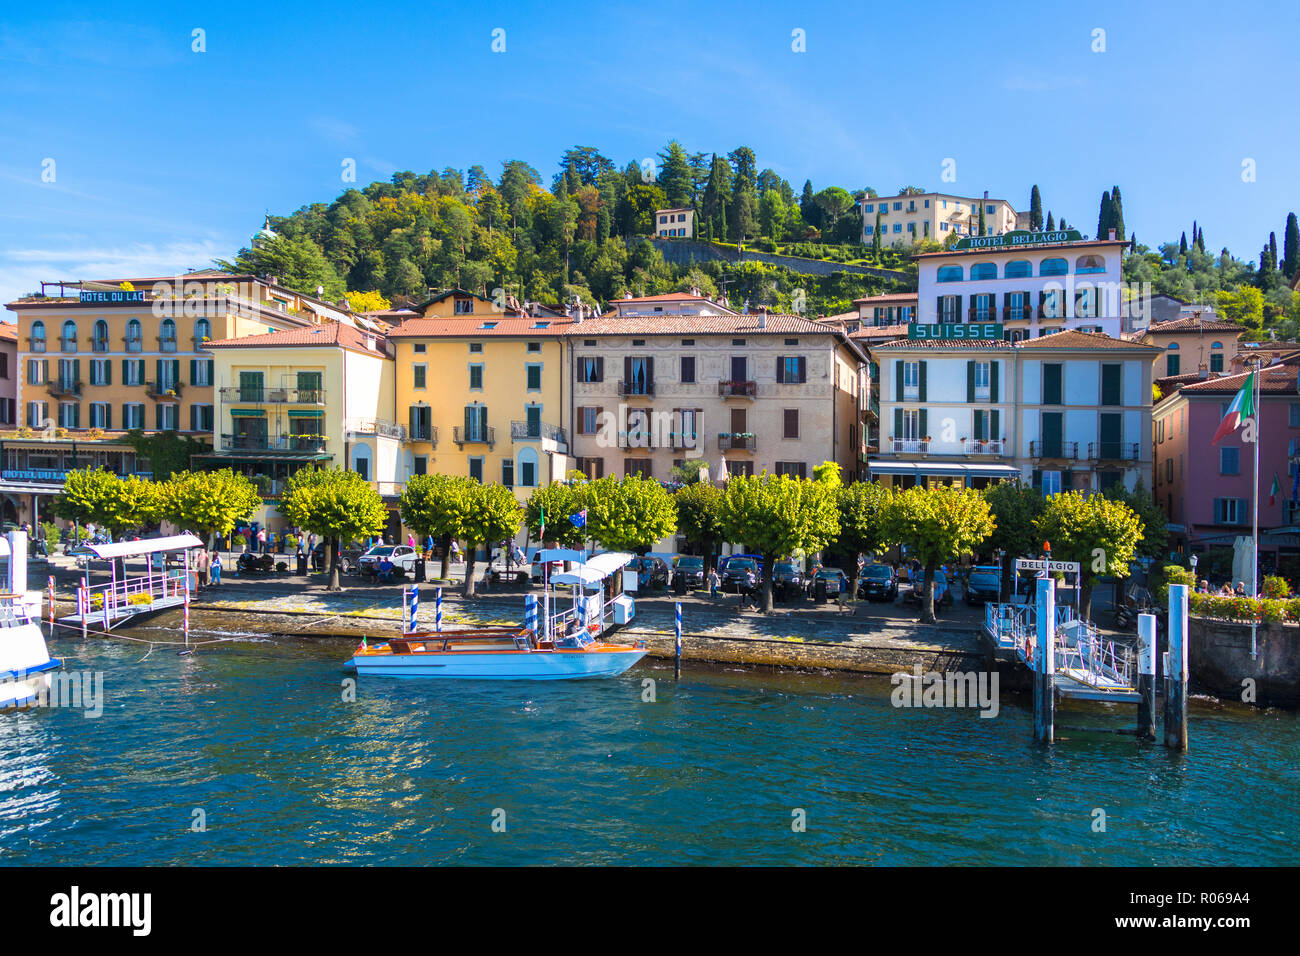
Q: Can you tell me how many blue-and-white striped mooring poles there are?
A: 5